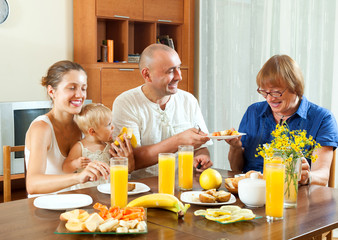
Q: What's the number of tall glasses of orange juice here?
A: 4